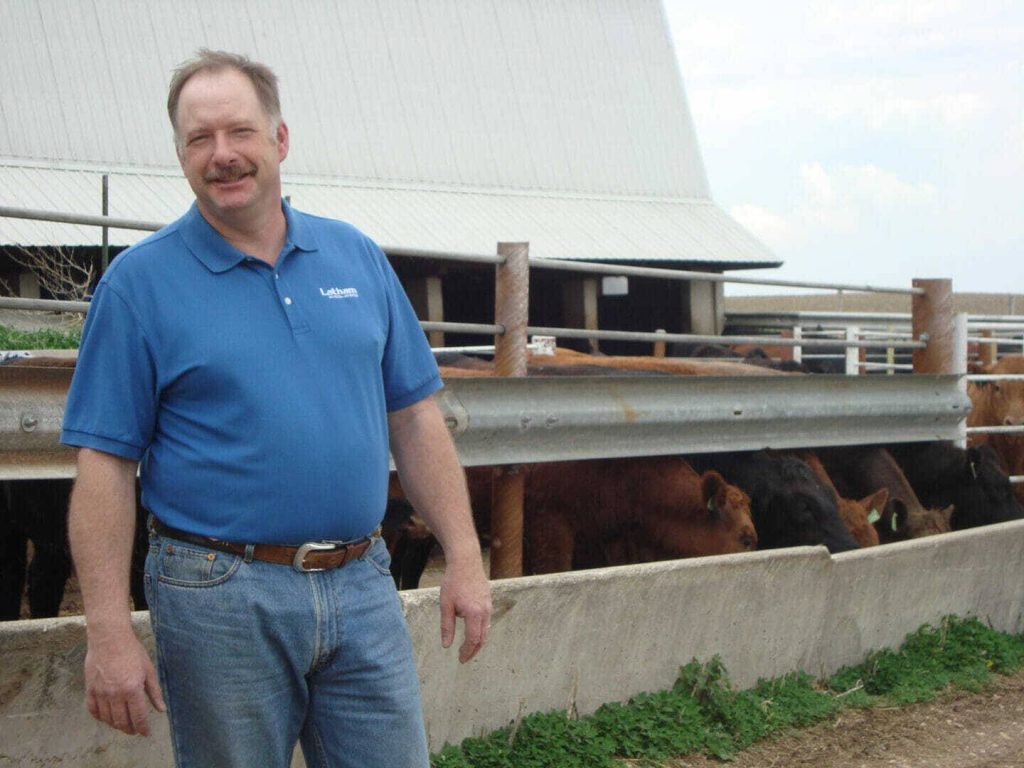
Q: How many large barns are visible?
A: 1